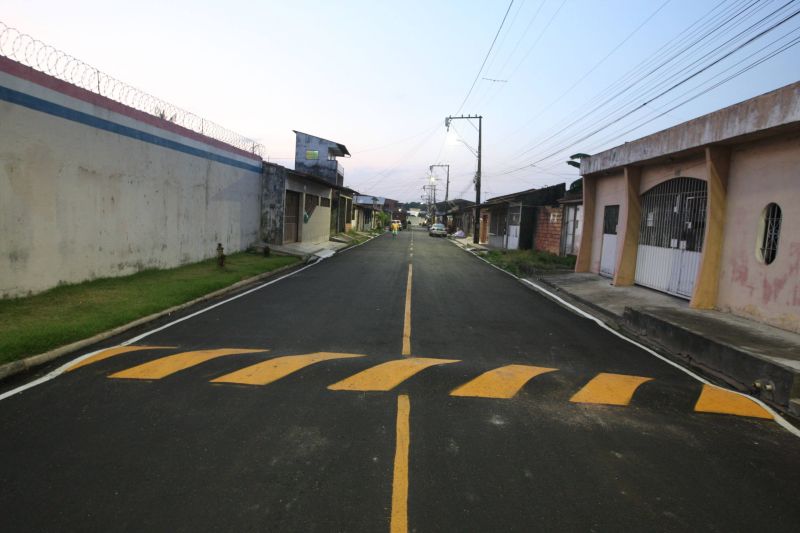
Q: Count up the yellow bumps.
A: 7